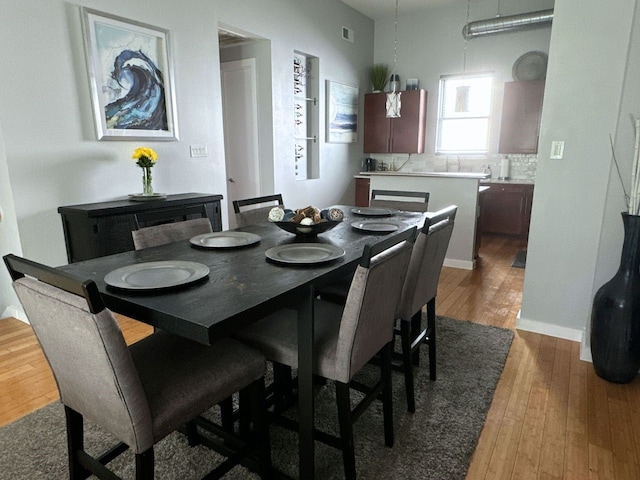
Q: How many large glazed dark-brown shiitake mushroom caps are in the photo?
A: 0